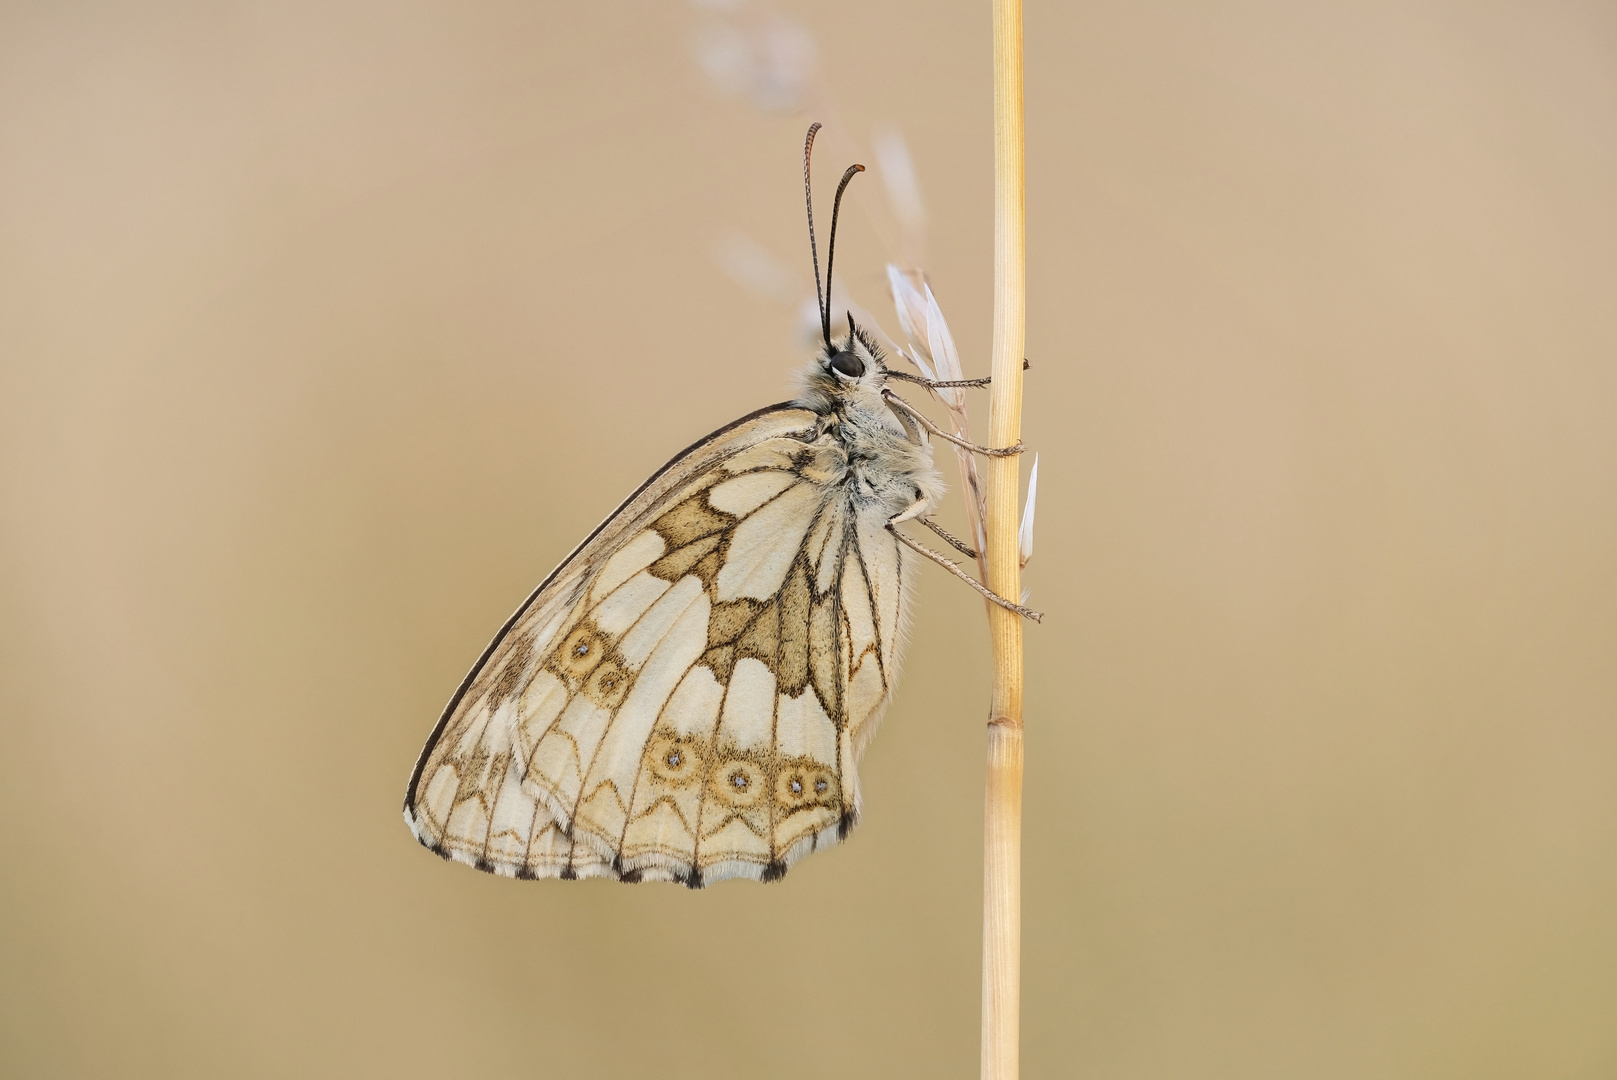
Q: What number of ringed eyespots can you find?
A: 6